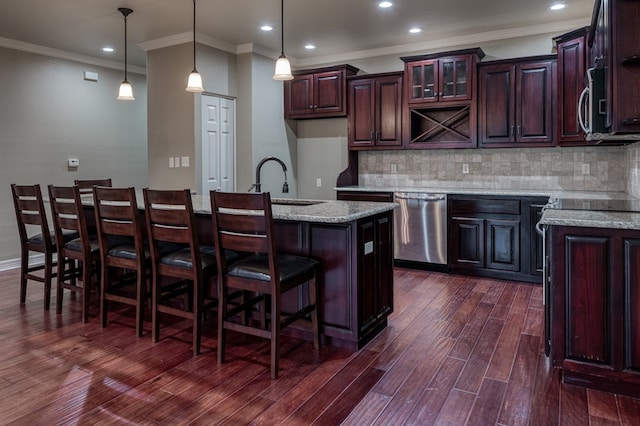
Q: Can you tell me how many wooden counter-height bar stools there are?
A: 6